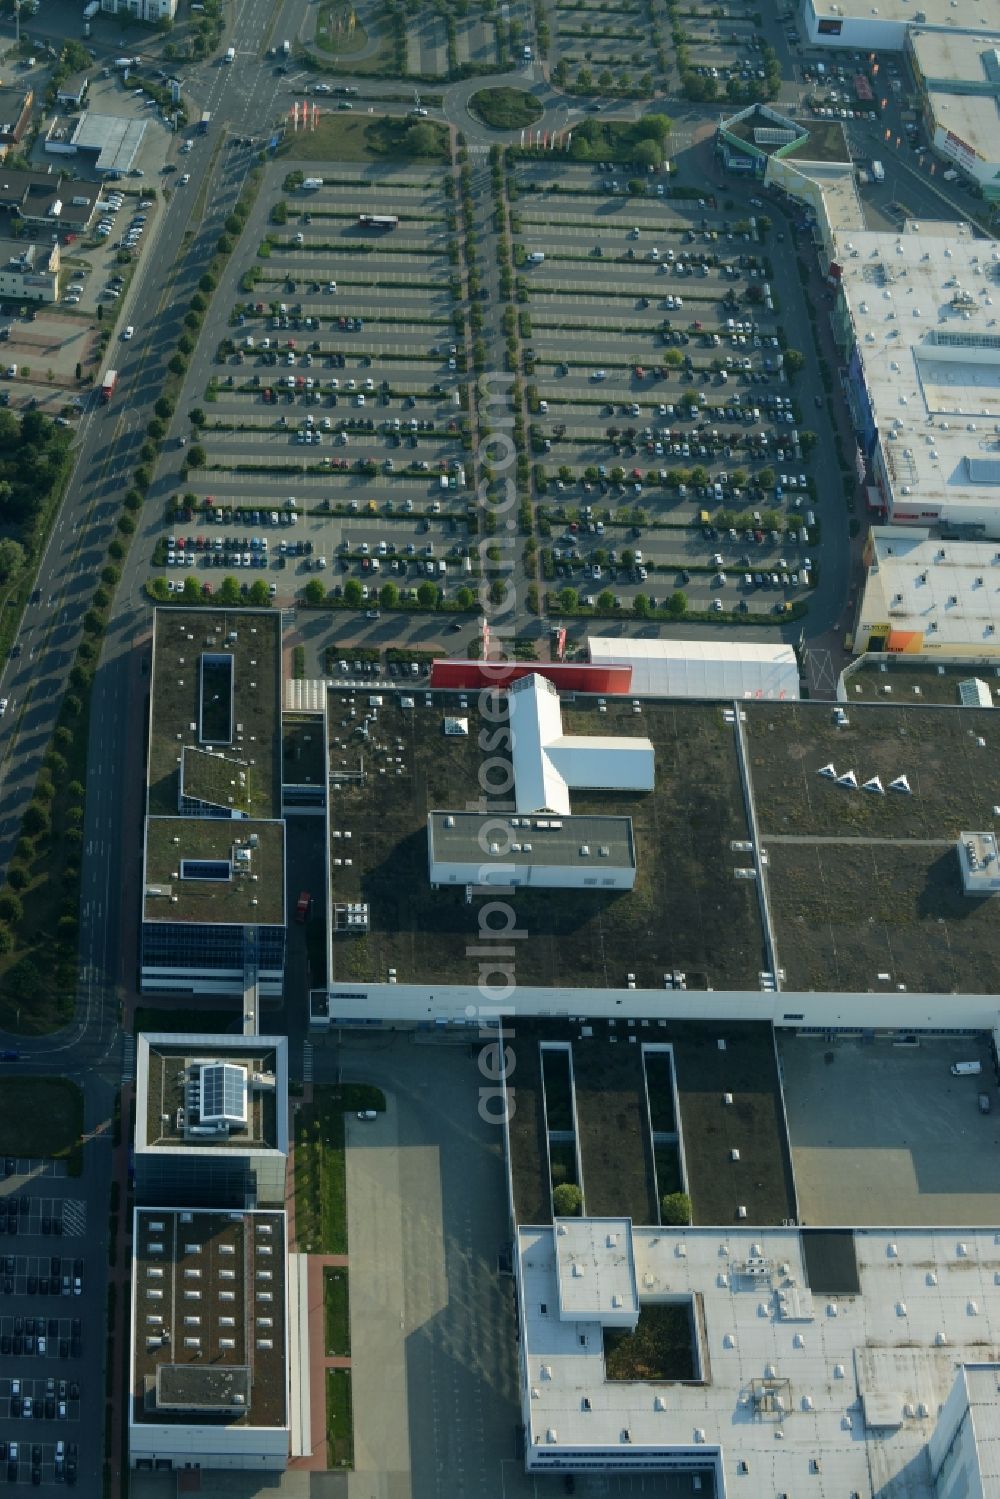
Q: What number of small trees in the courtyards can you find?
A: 2